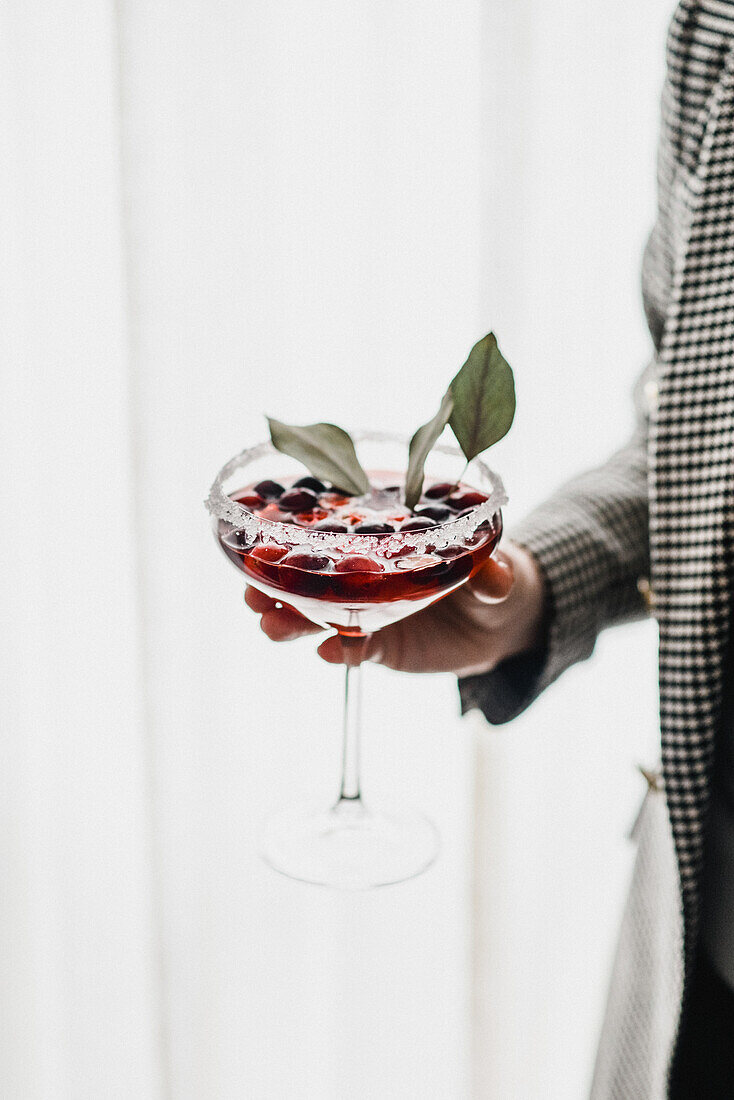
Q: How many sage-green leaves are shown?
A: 3